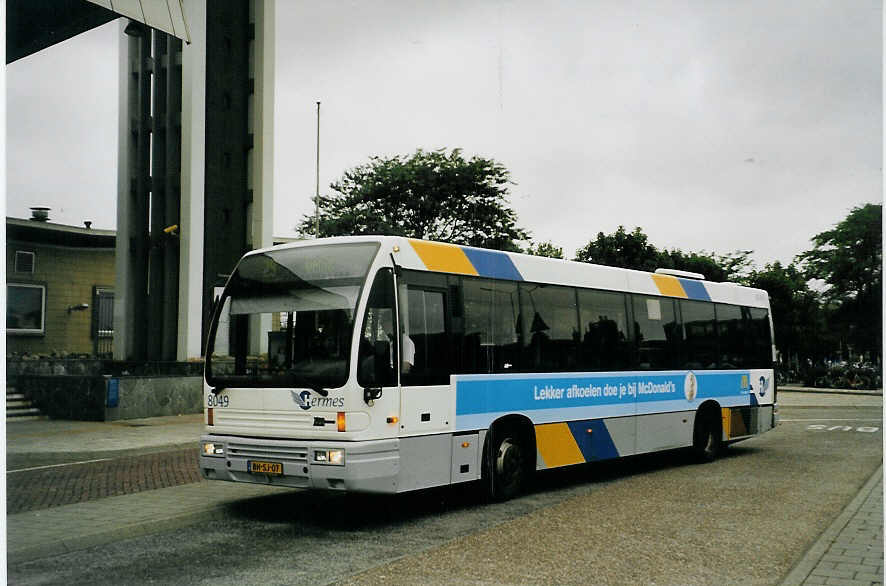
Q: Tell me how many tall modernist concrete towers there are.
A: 1